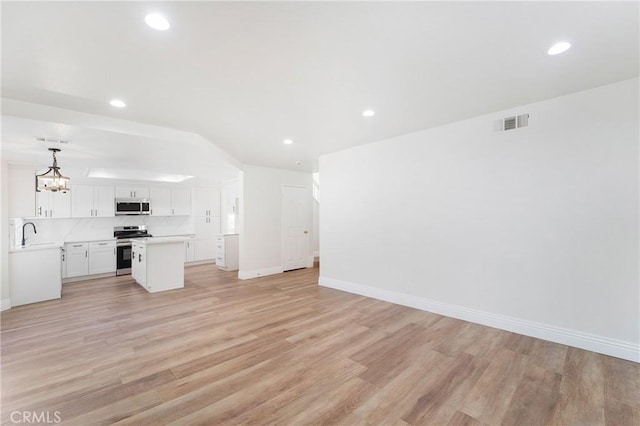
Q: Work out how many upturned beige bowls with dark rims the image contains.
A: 0